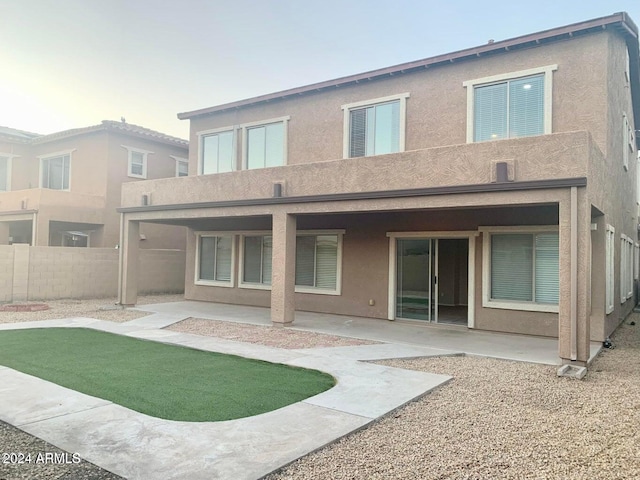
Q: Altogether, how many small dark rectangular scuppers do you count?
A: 3